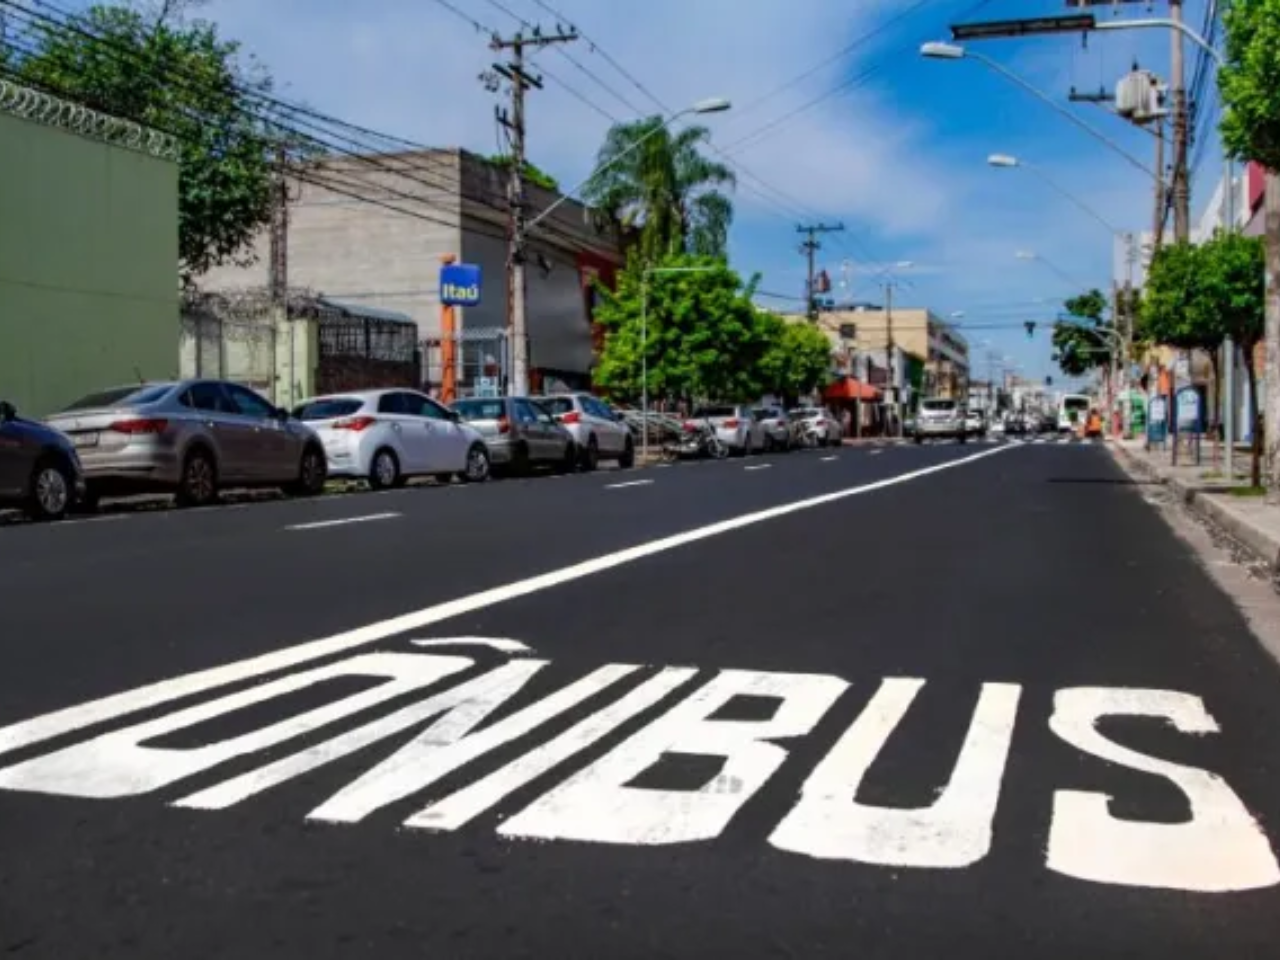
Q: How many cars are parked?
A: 8